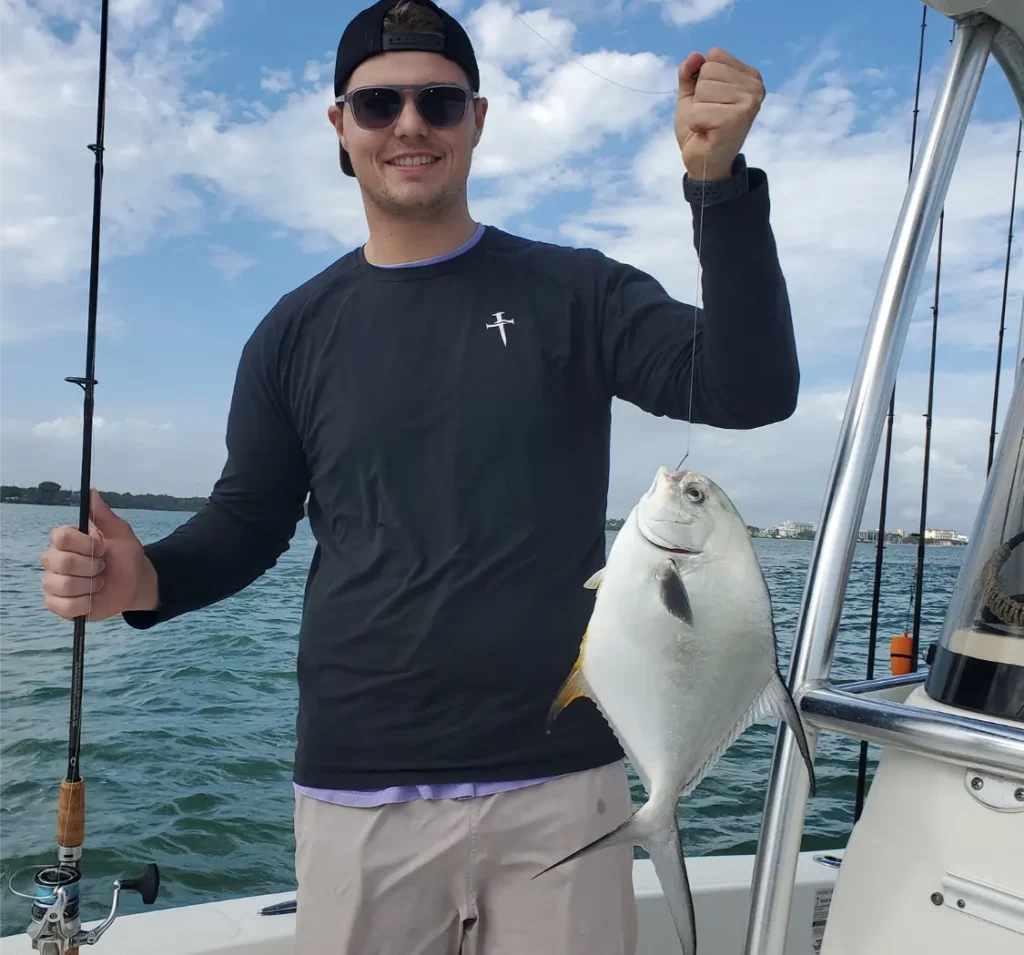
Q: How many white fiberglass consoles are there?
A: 1